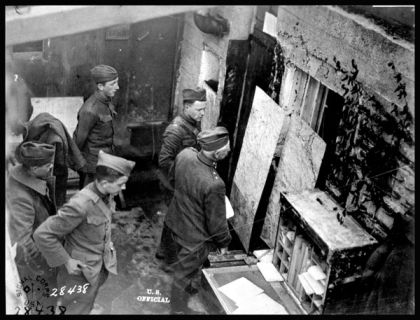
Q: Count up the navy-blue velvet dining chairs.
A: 0